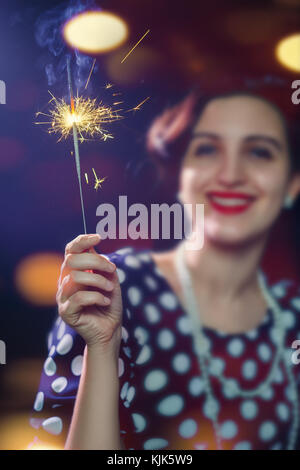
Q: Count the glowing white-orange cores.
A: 1